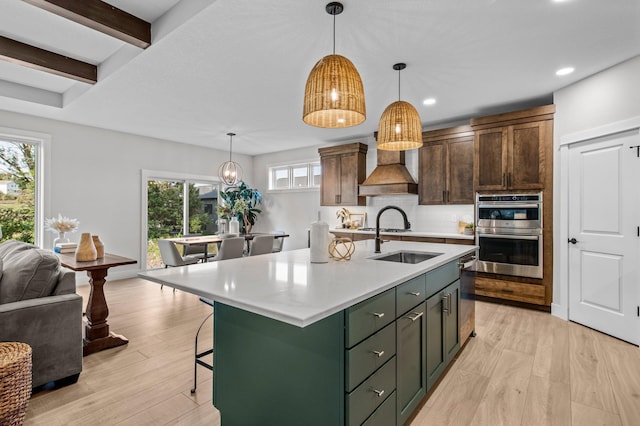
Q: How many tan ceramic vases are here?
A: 2